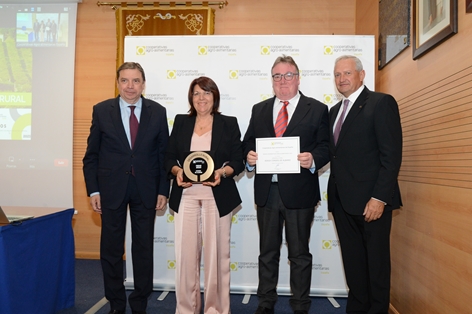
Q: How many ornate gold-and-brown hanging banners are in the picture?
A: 1